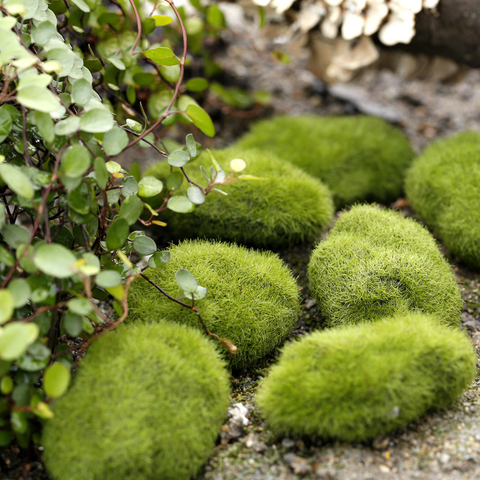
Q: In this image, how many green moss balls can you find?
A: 7